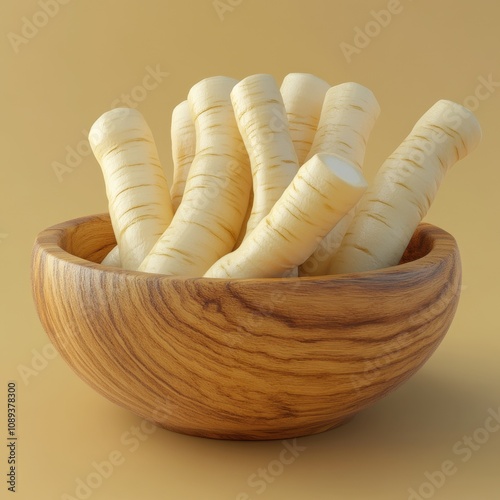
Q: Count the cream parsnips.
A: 8